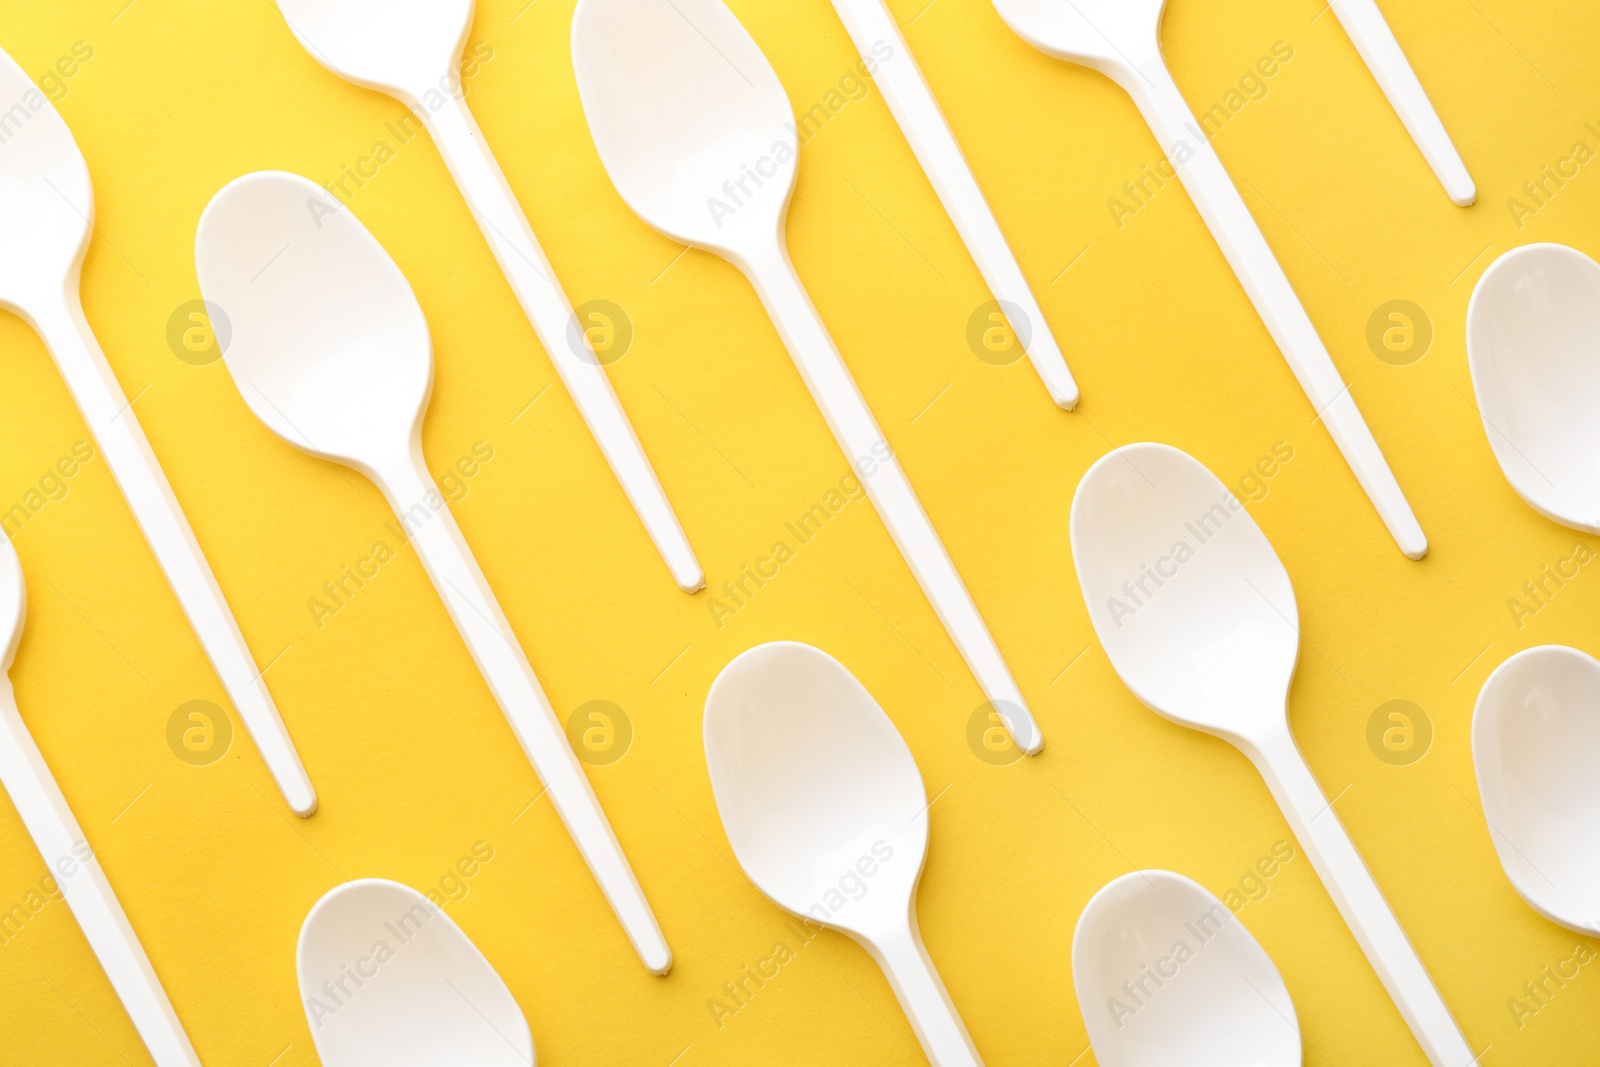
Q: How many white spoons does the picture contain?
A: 14